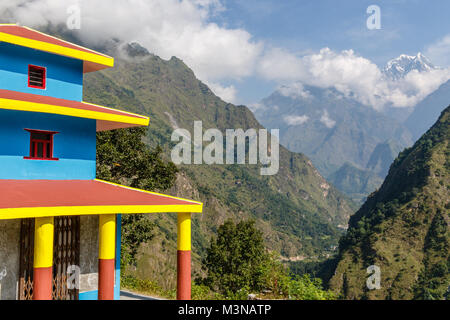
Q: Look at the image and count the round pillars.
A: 3